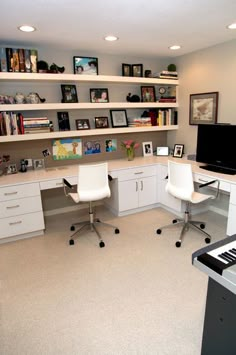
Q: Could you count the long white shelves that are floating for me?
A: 3